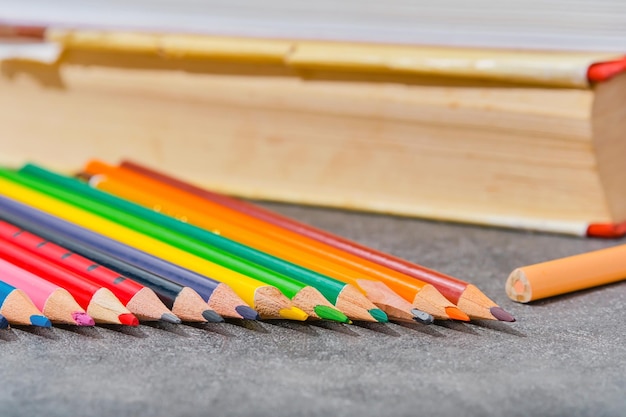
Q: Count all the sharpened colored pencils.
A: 13